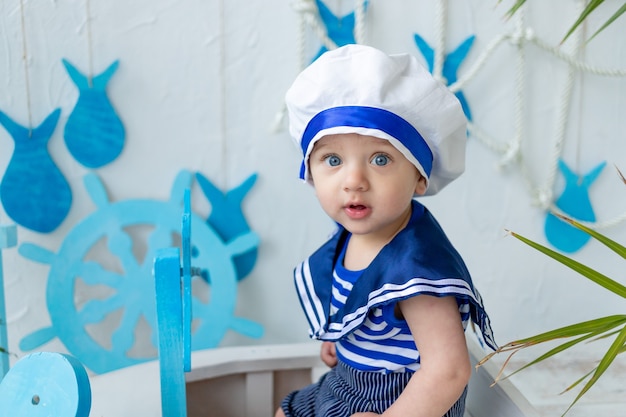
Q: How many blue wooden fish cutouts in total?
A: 6